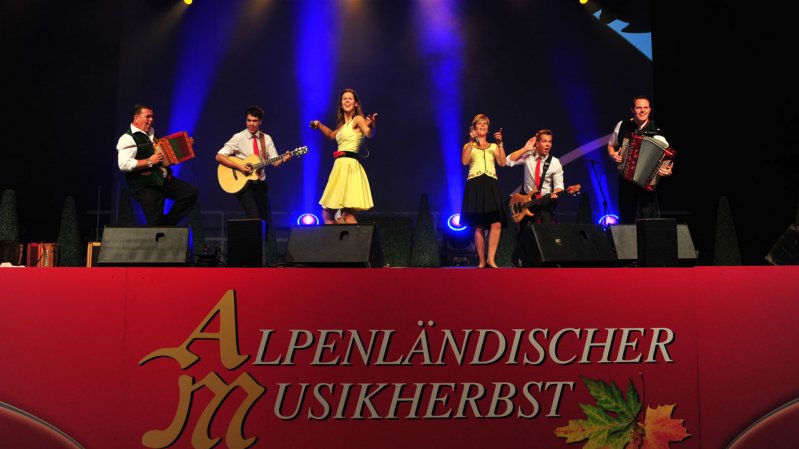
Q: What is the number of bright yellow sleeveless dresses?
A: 1